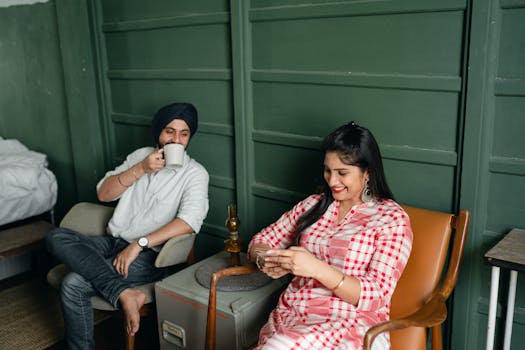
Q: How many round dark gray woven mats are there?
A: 1